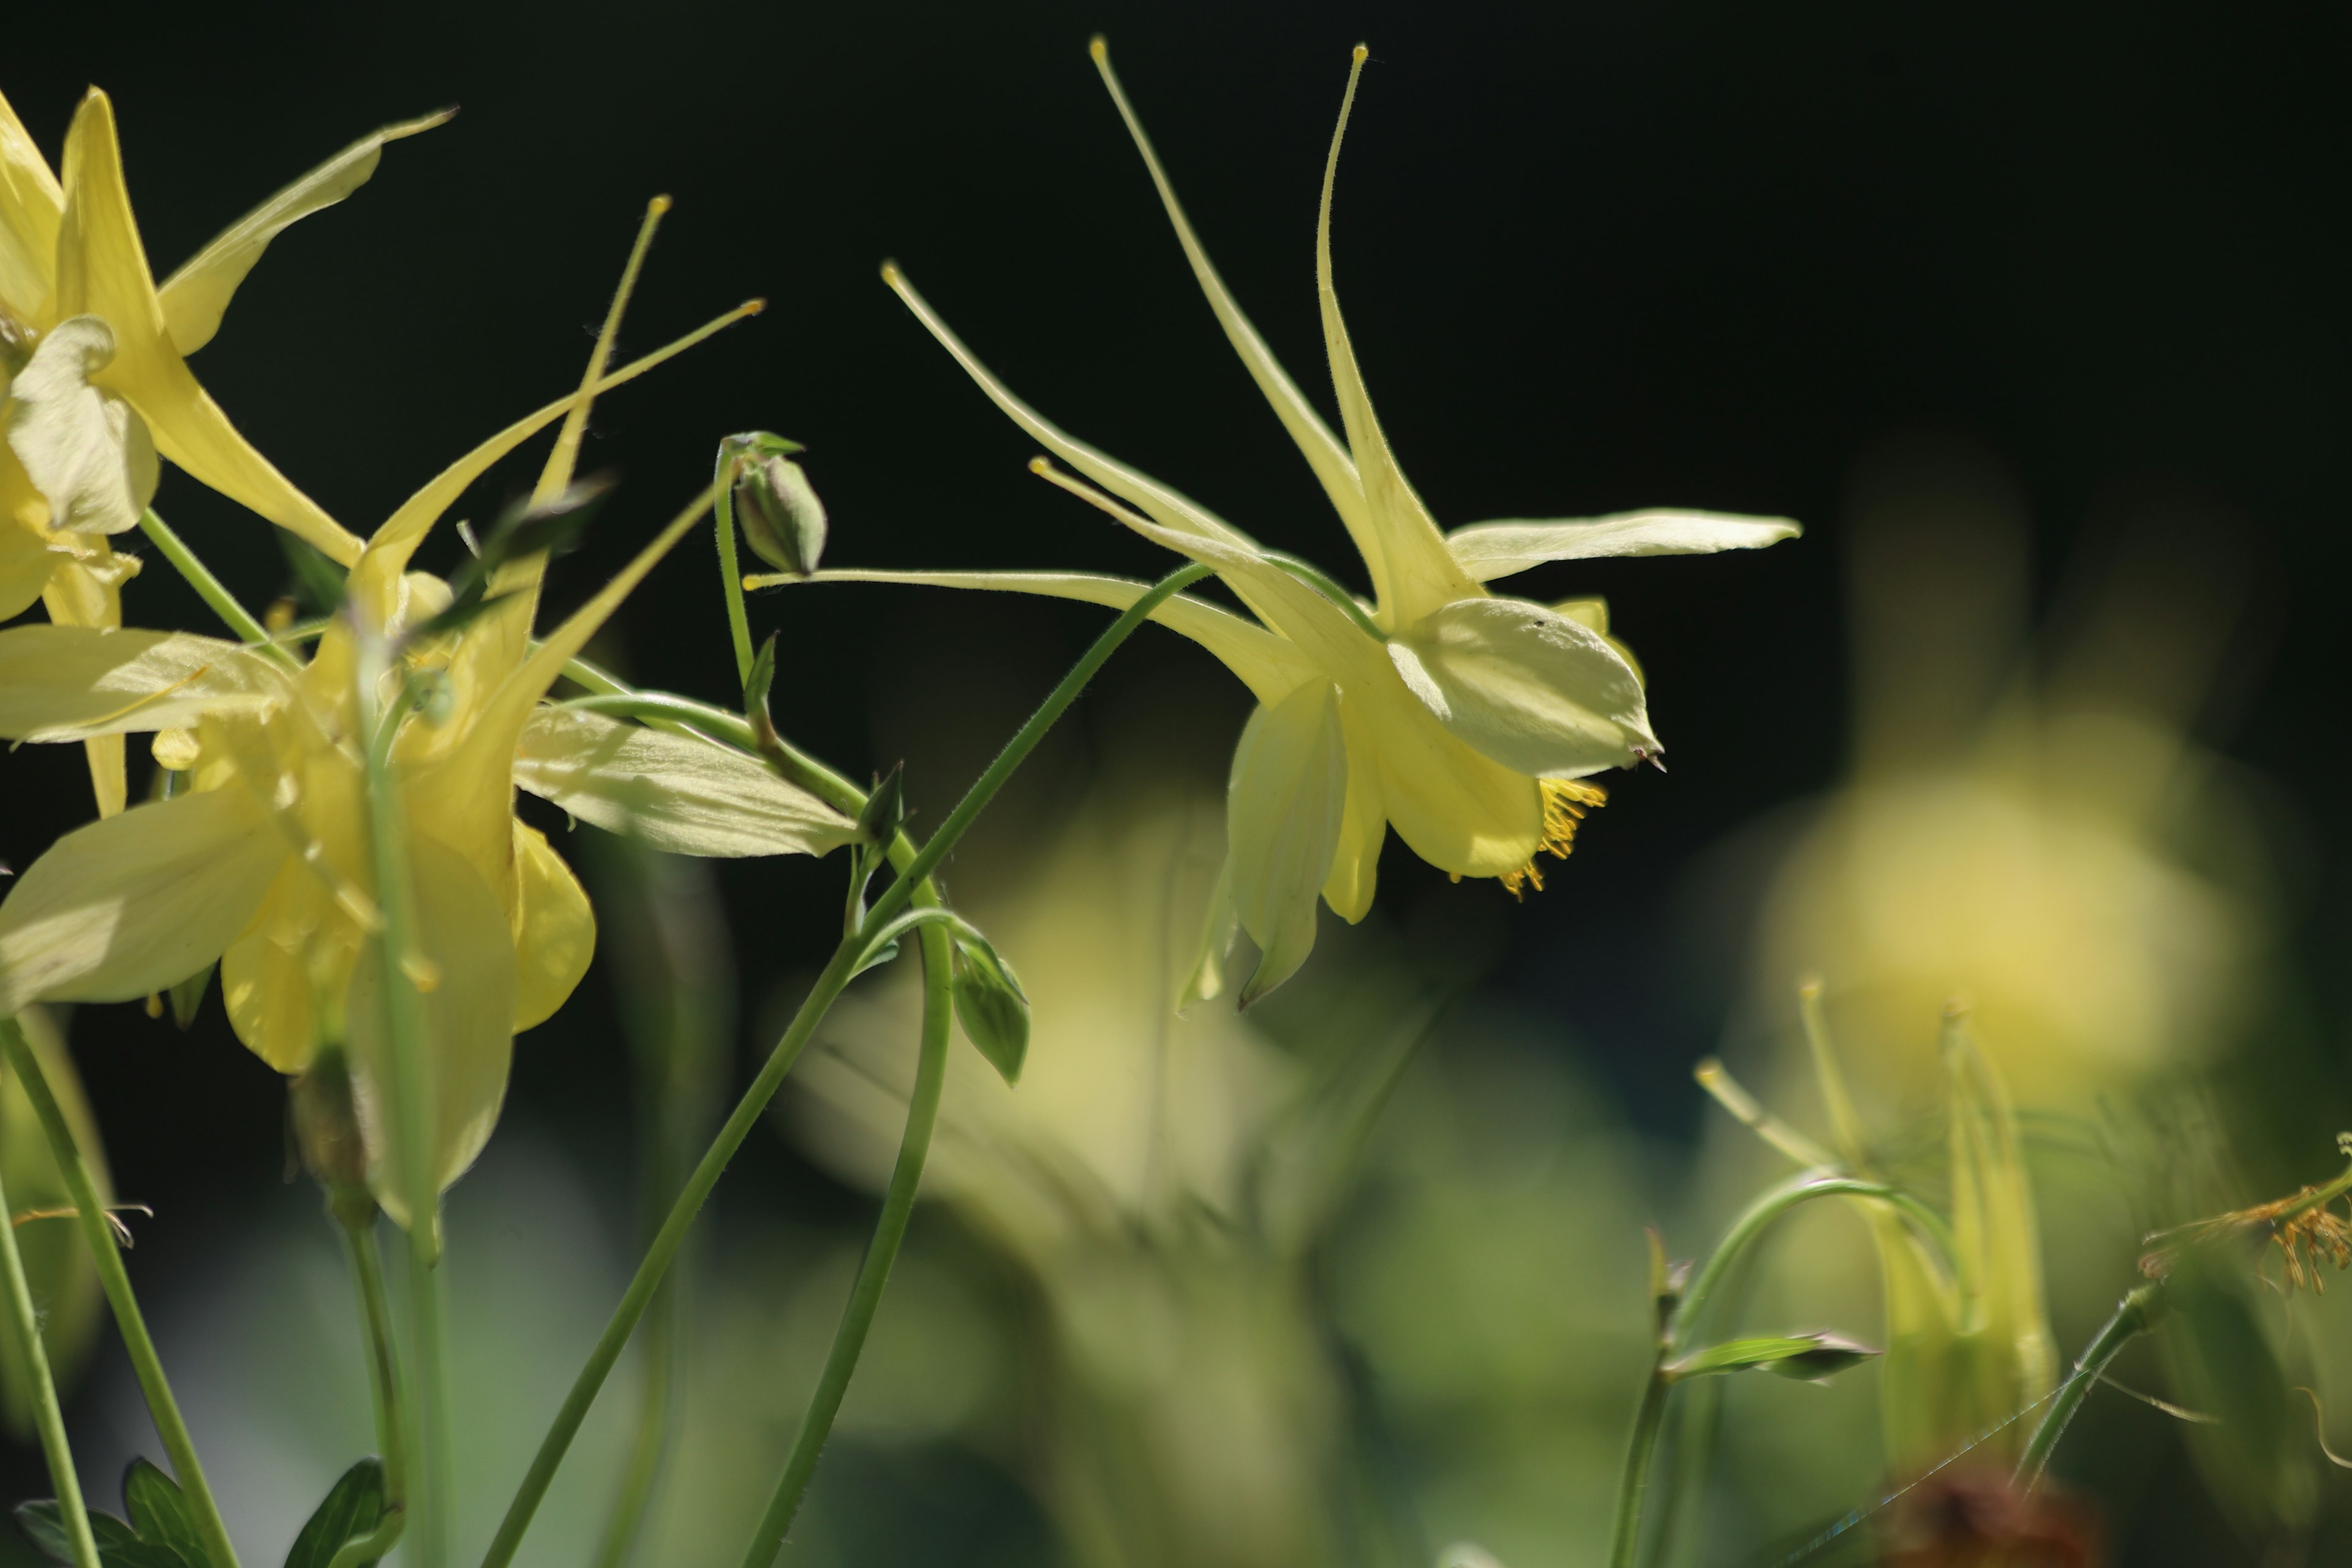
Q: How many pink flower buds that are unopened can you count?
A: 0